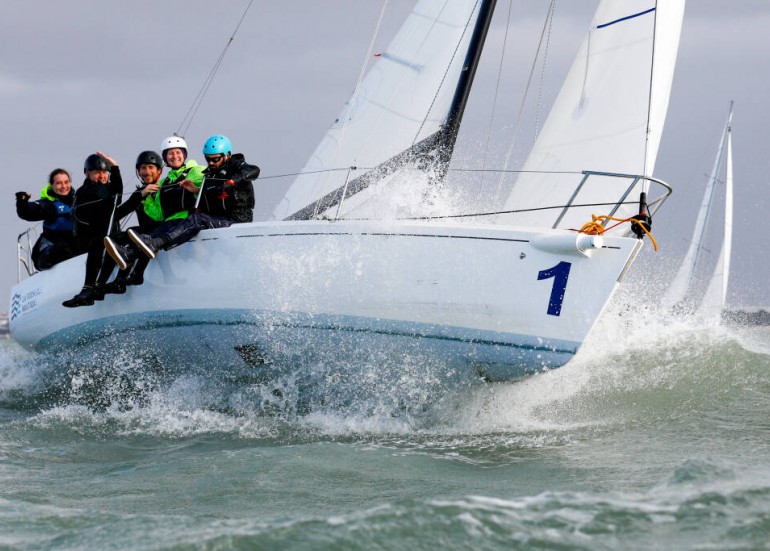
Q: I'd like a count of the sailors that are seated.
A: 5